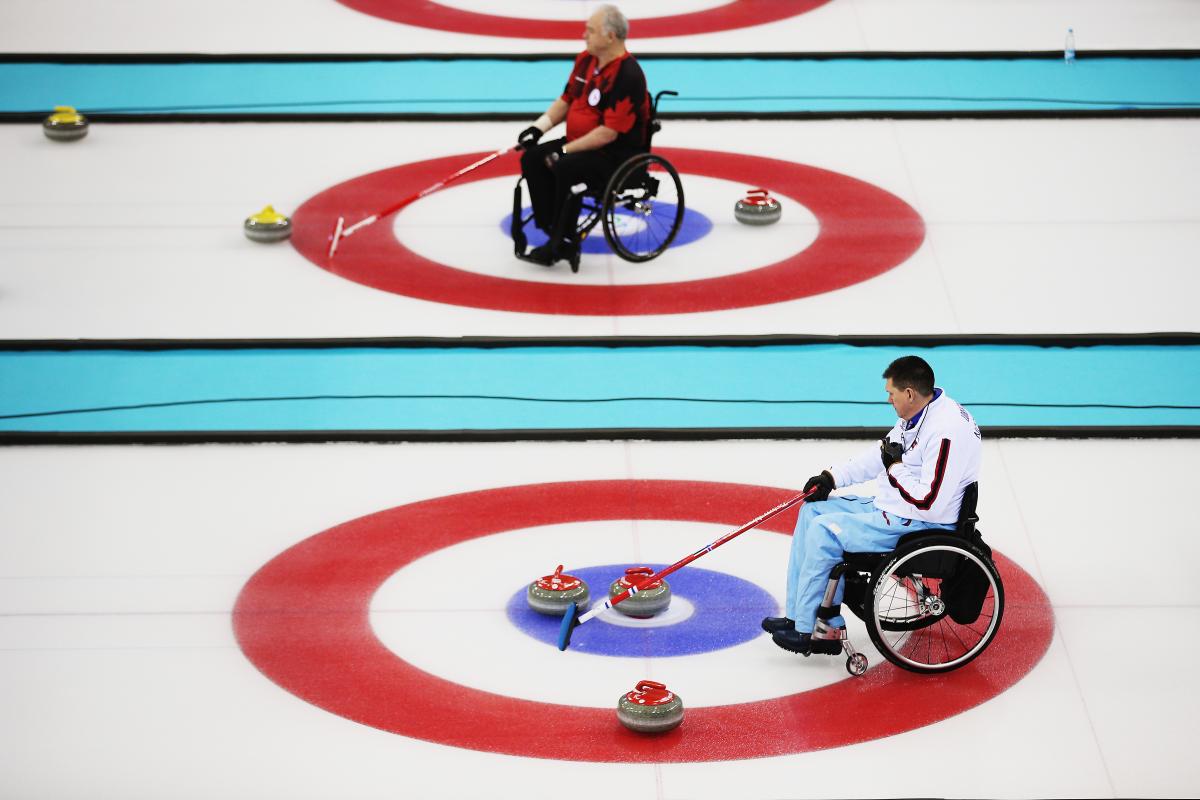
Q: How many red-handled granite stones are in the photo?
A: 4